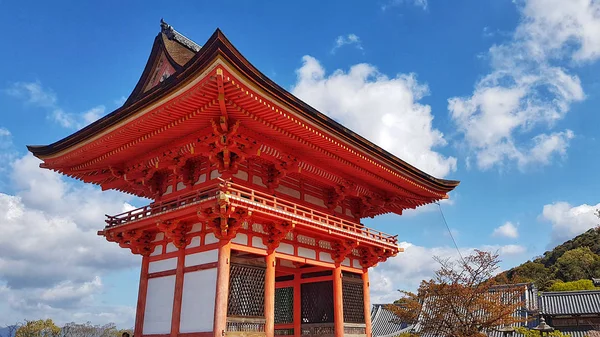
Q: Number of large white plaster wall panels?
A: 2